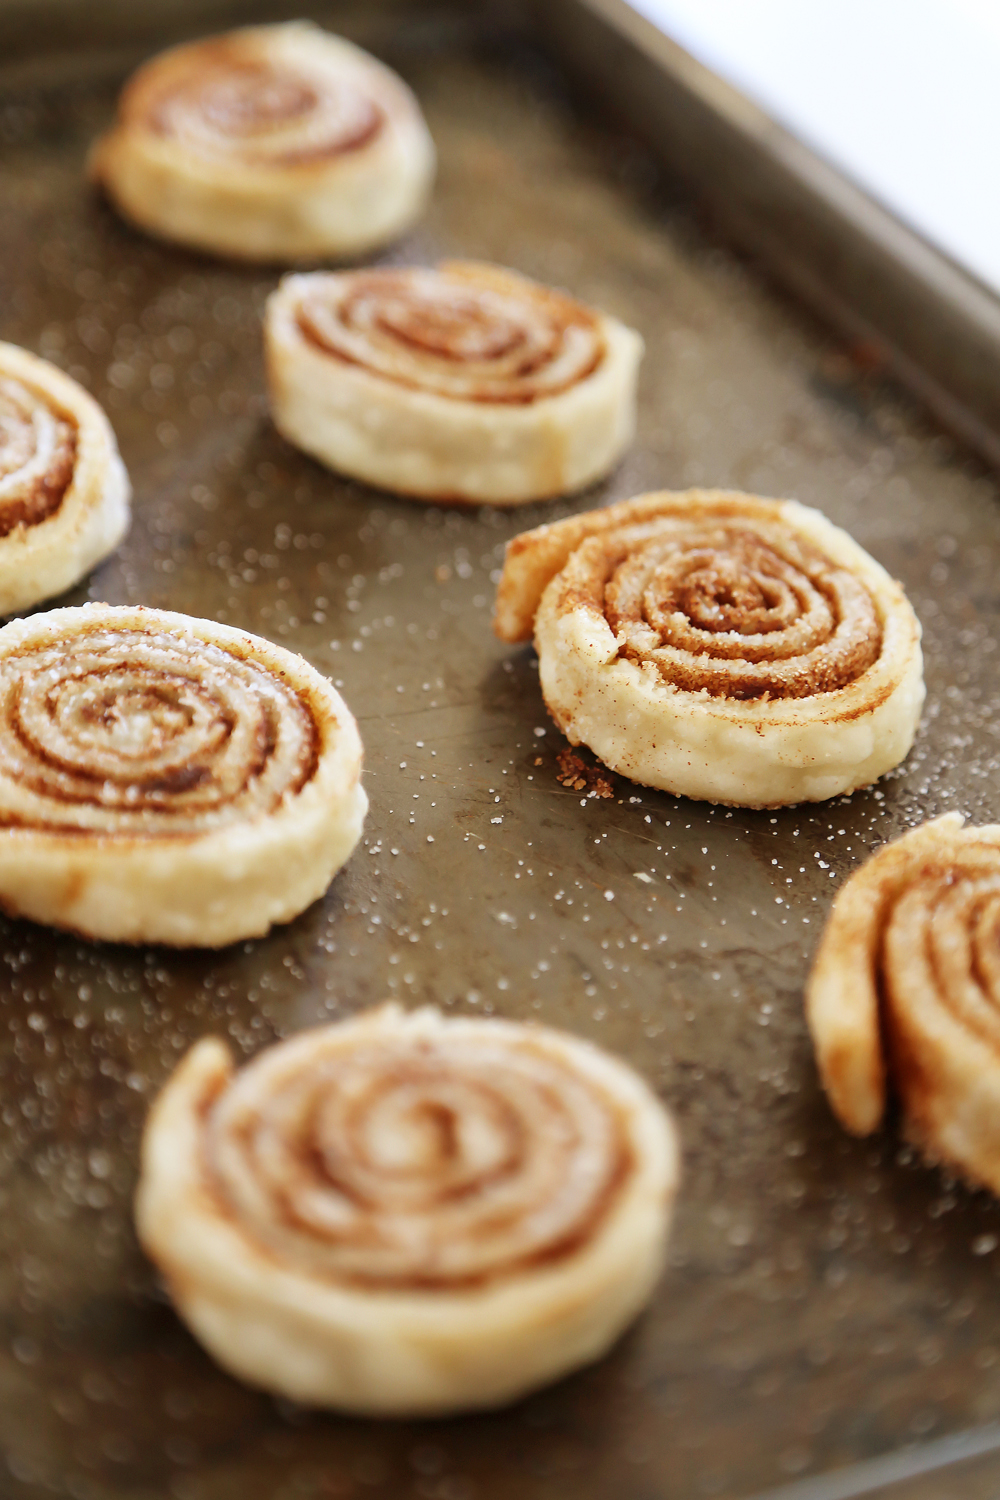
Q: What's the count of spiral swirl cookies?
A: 7